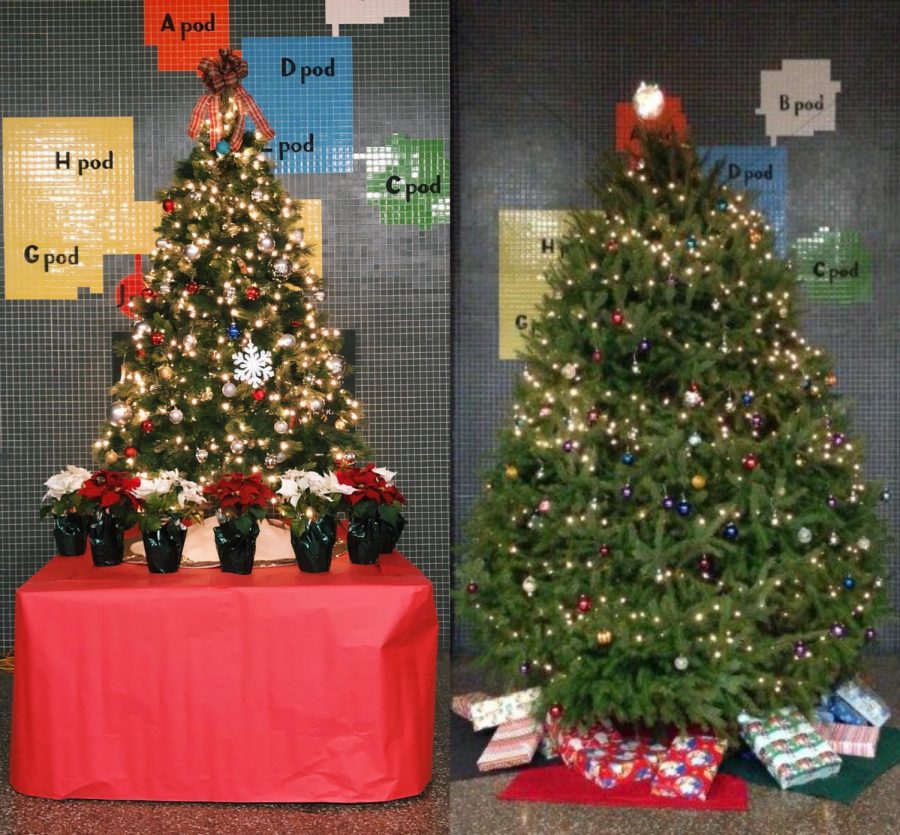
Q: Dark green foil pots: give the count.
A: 7